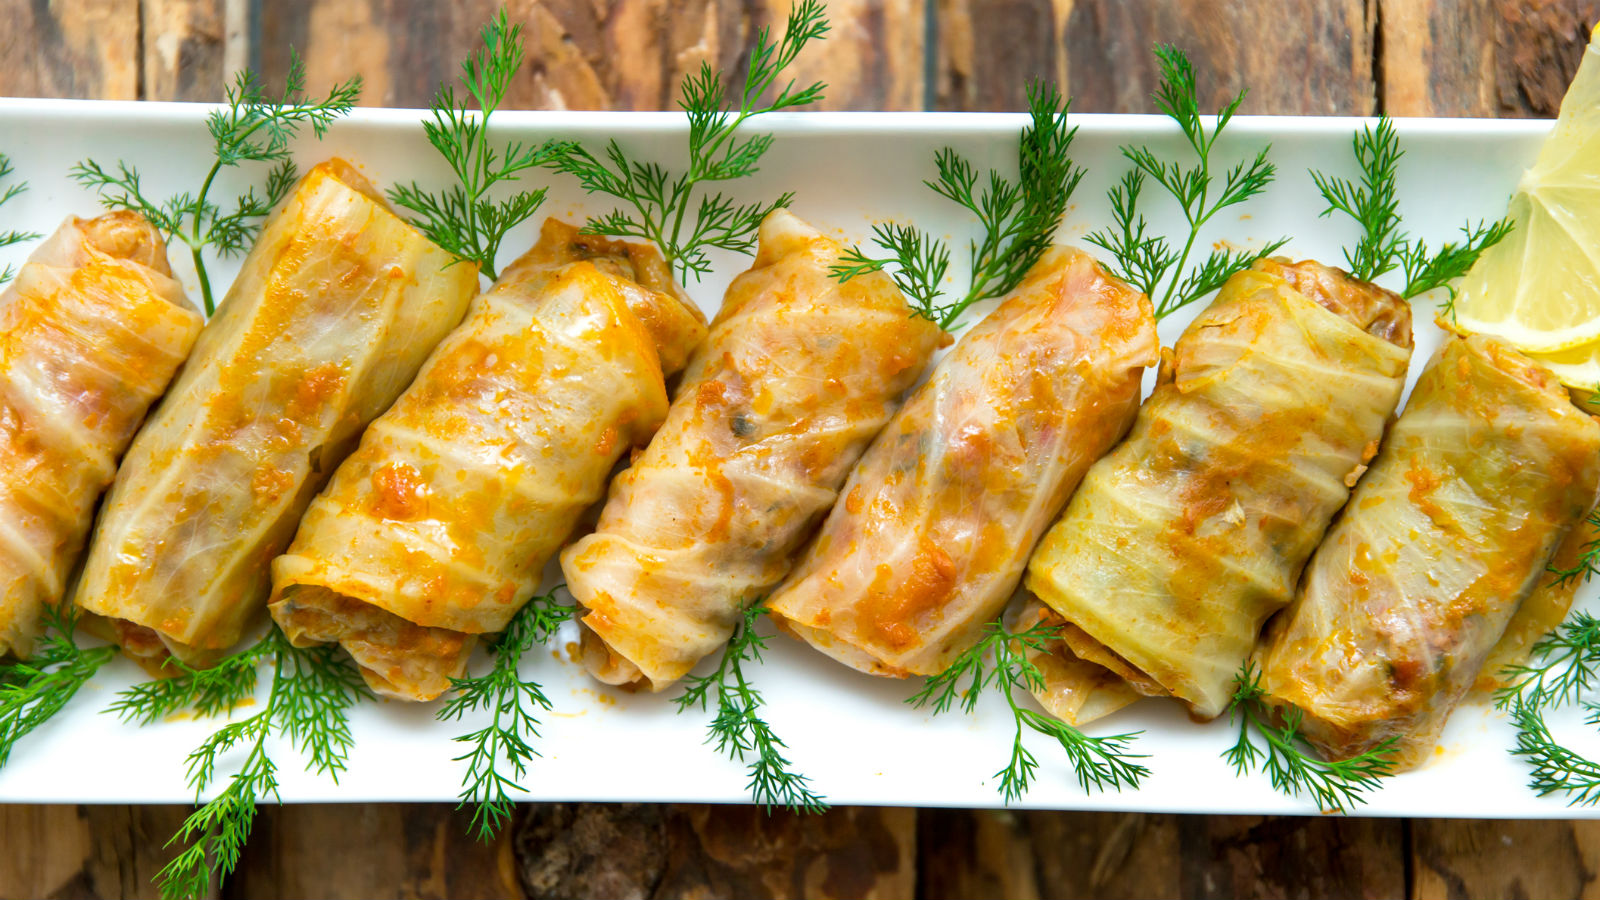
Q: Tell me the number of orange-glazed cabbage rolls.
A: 7